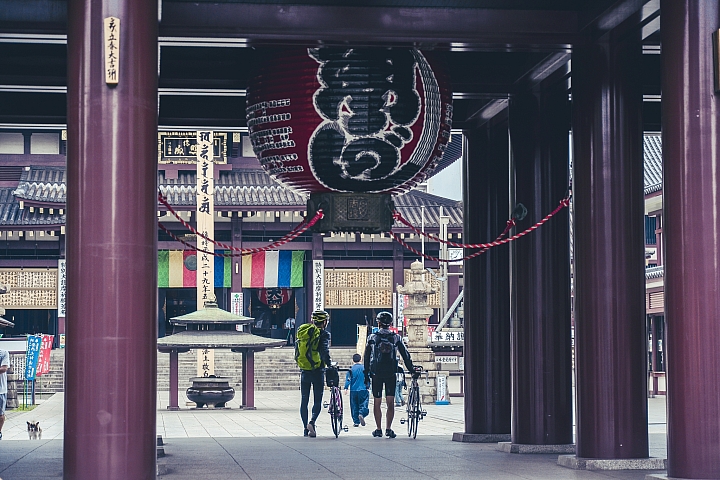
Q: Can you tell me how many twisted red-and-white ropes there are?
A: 4